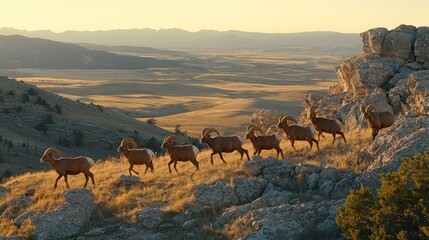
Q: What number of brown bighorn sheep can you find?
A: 8